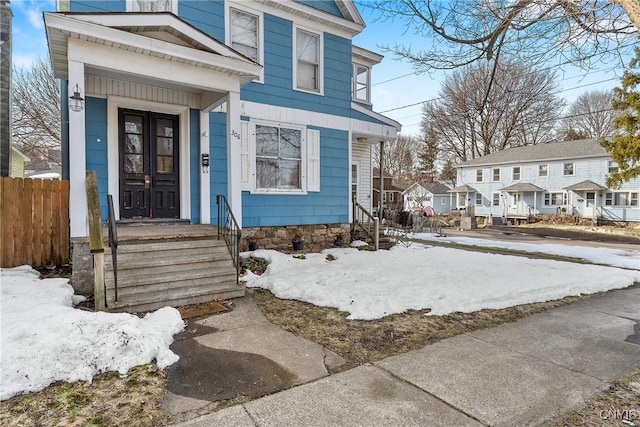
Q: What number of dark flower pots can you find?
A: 3